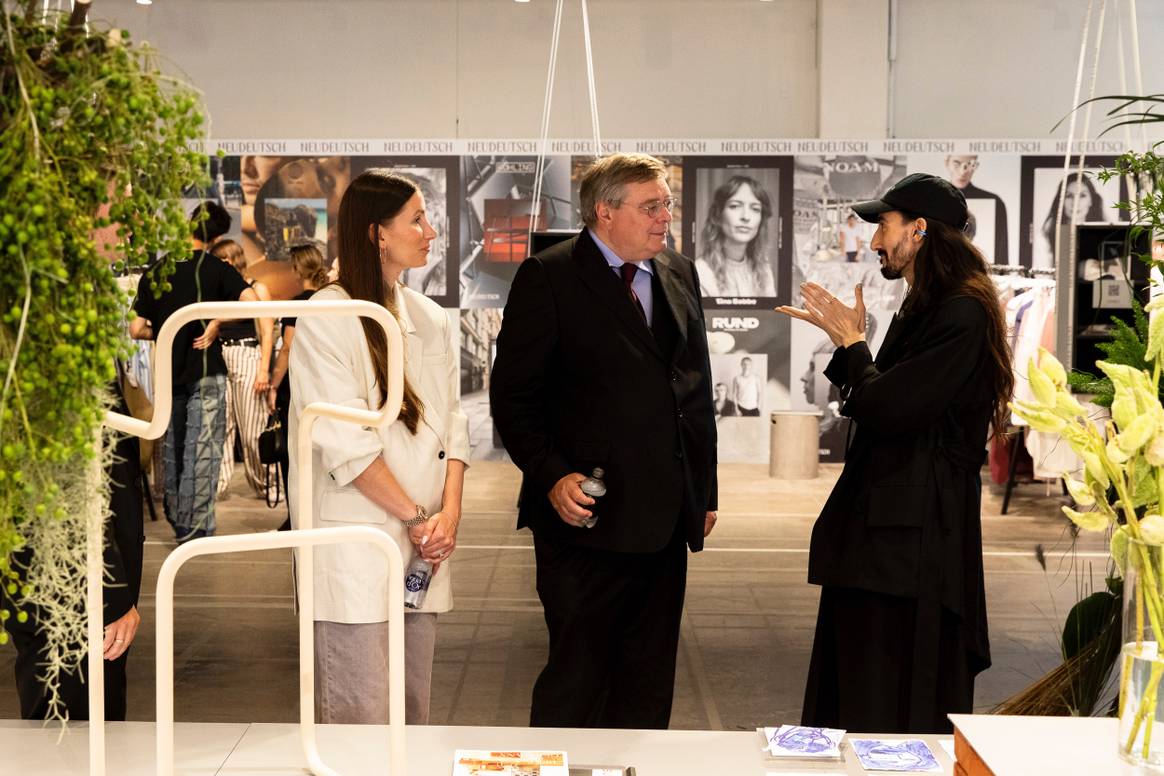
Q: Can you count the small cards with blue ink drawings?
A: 2